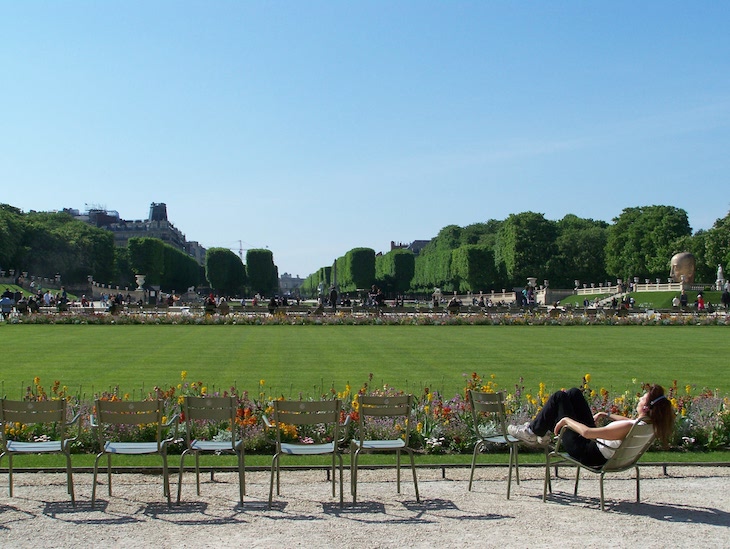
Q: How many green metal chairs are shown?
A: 7